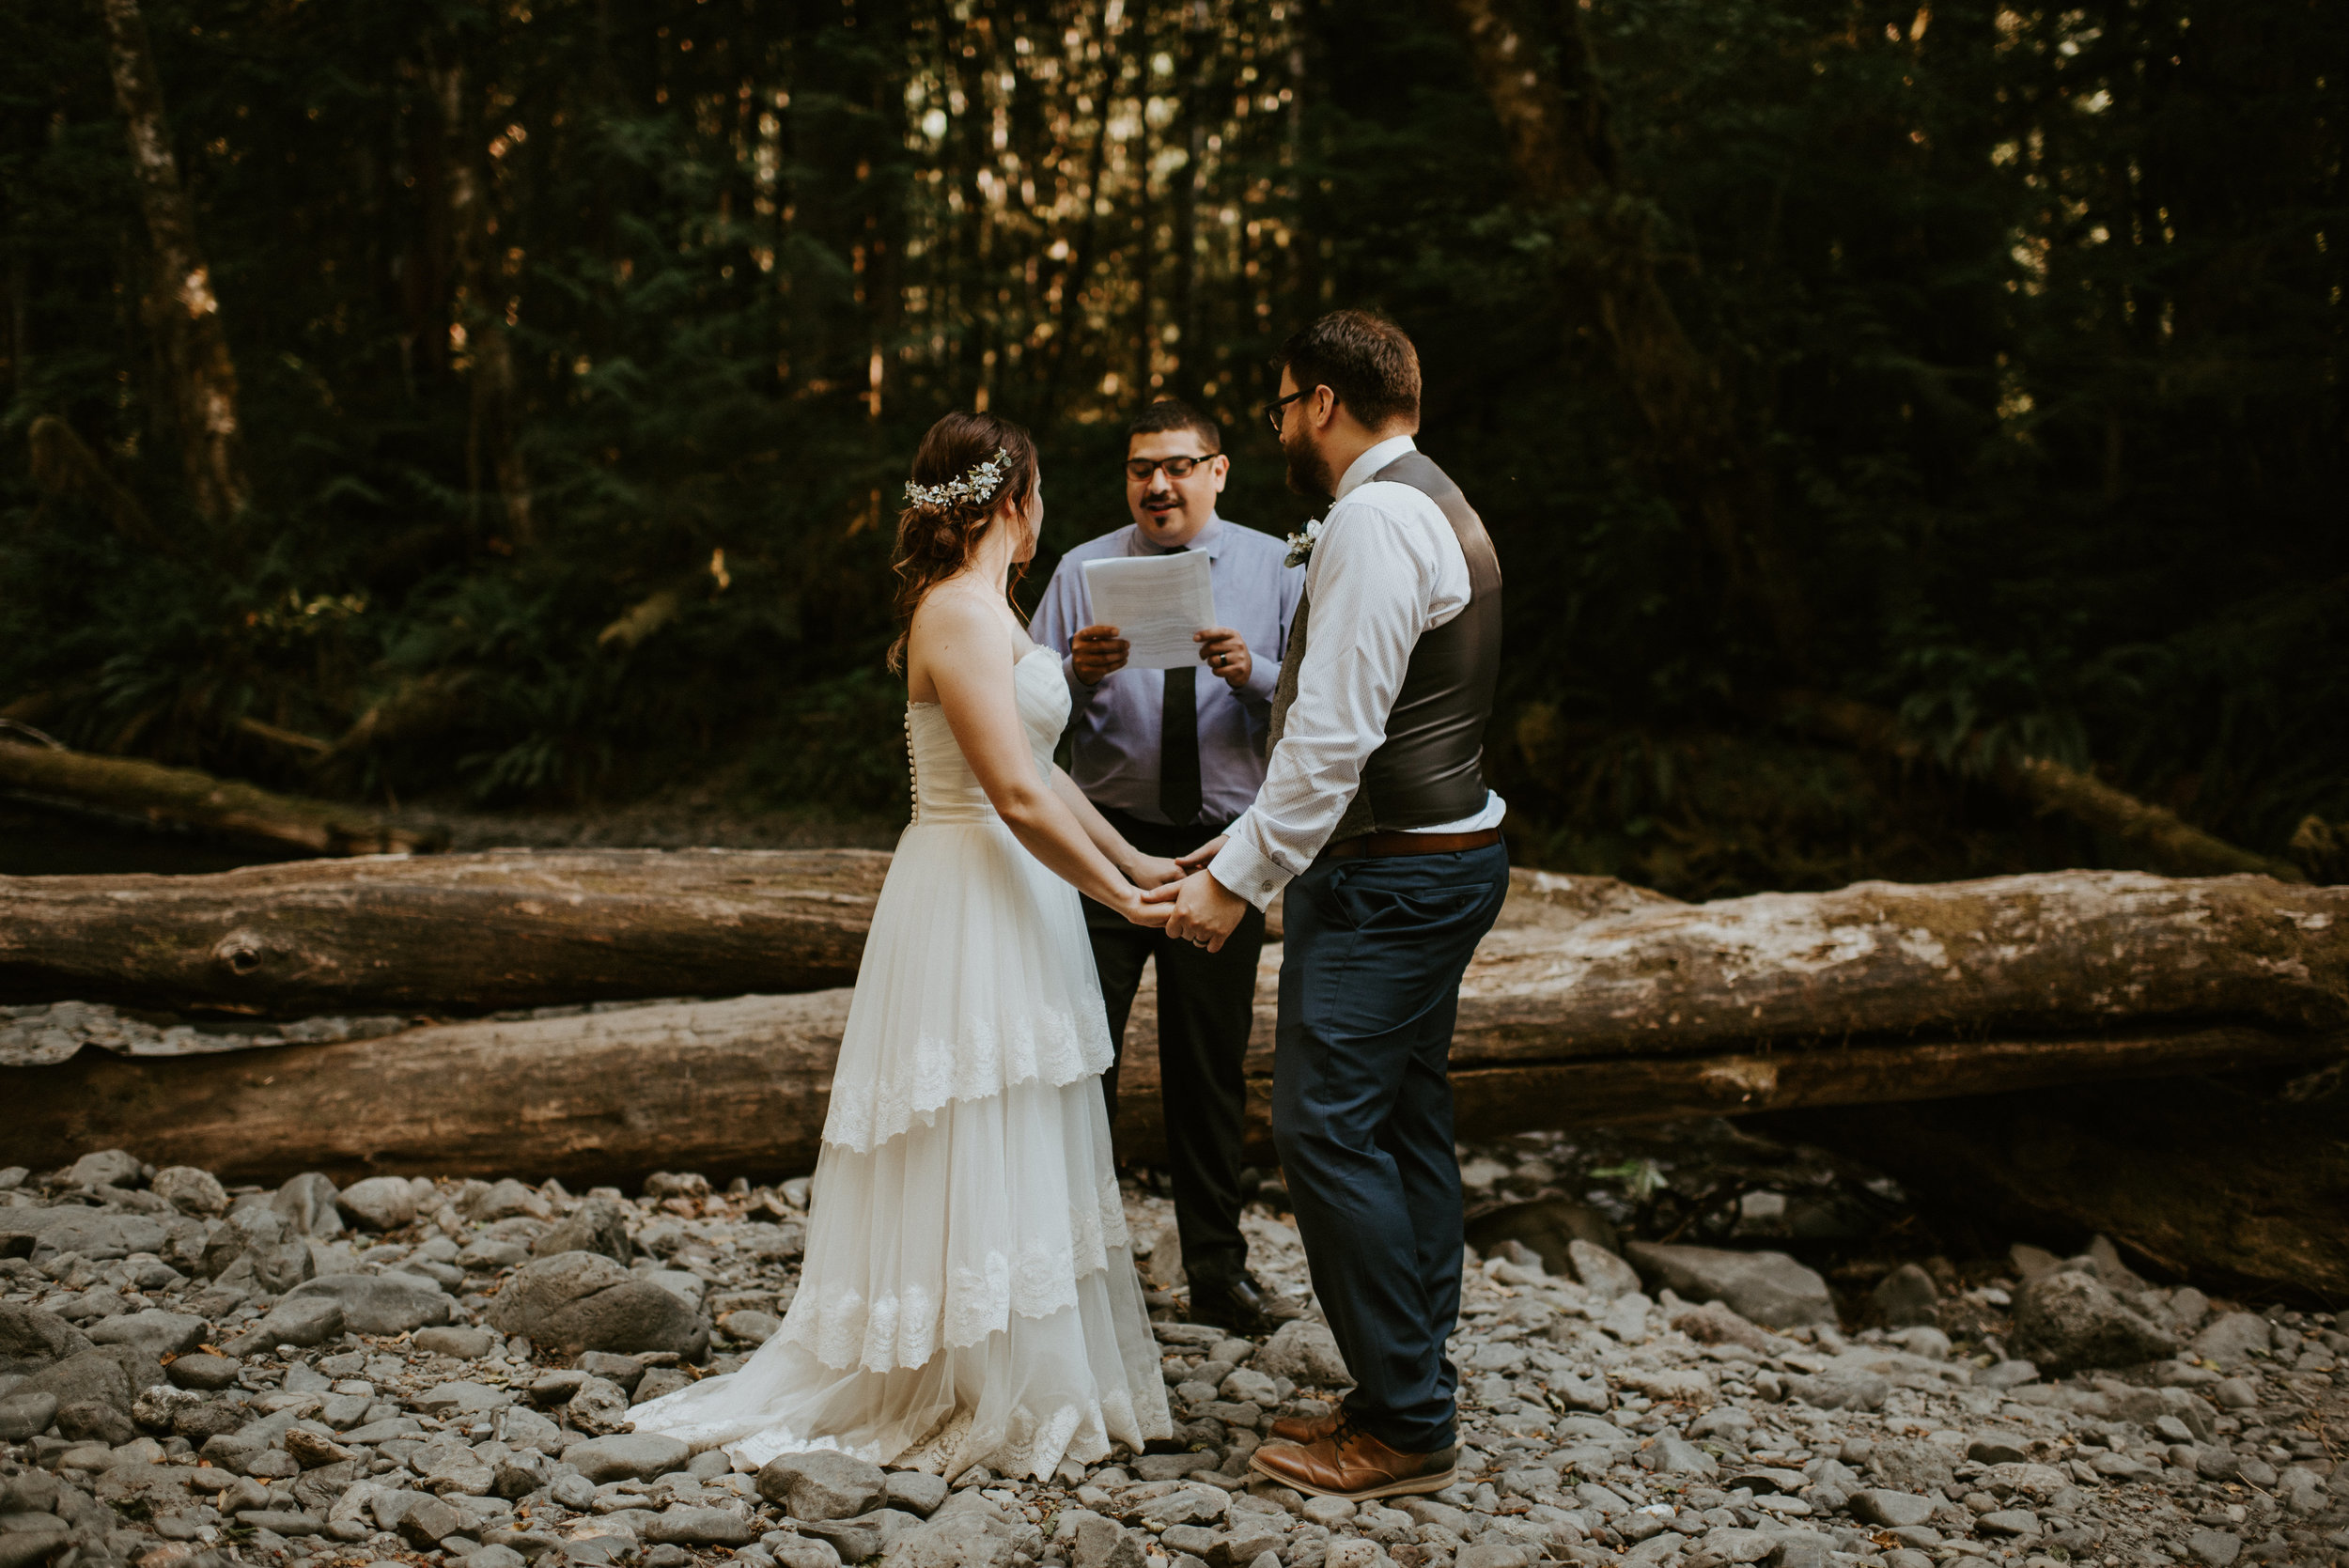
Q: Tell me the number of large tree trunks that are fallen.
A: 2